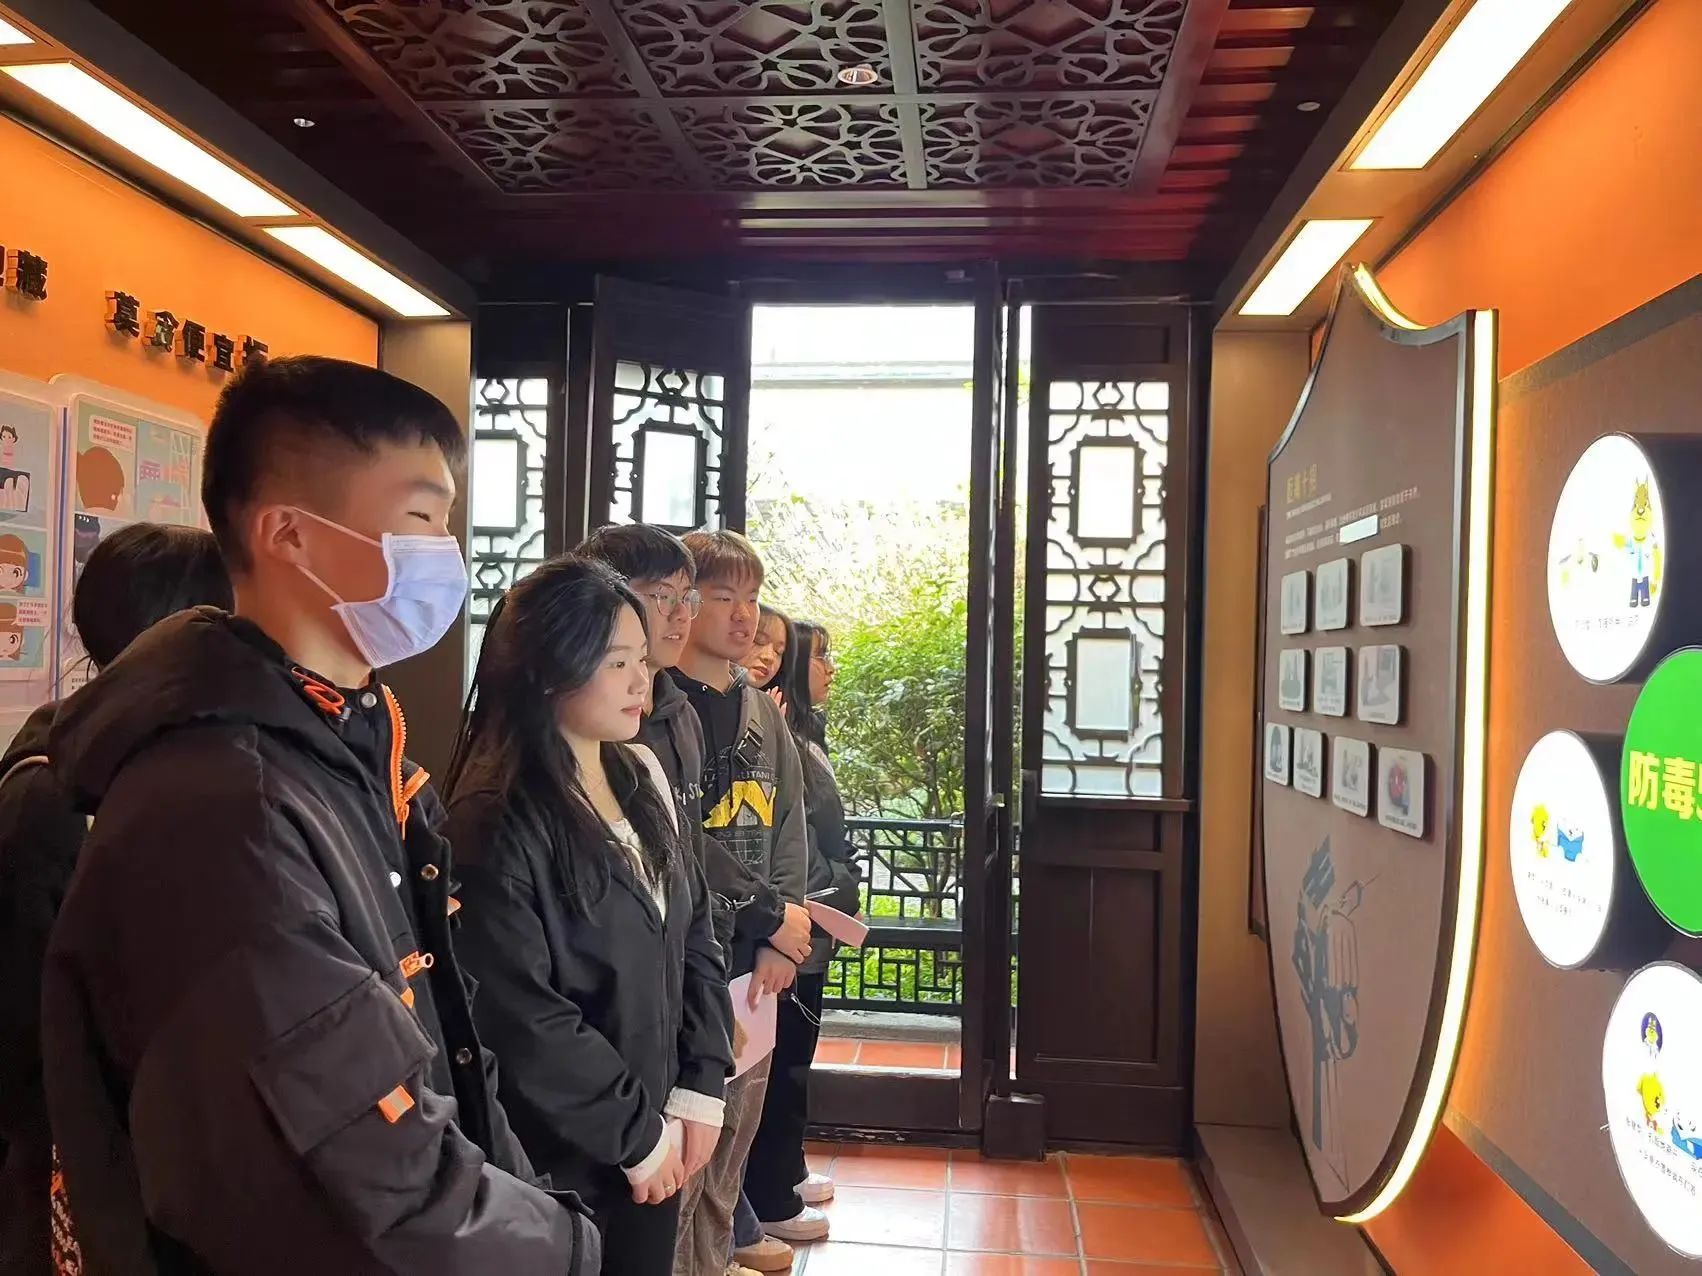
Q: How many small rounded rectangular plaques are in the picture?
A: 10